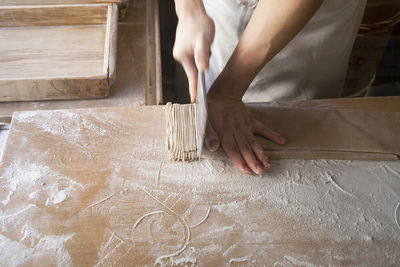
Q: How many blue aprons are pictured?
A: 0